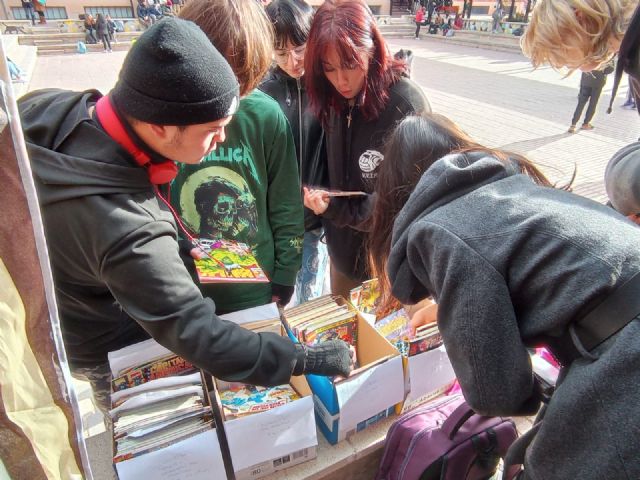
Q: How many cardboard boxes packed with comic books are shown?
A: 4